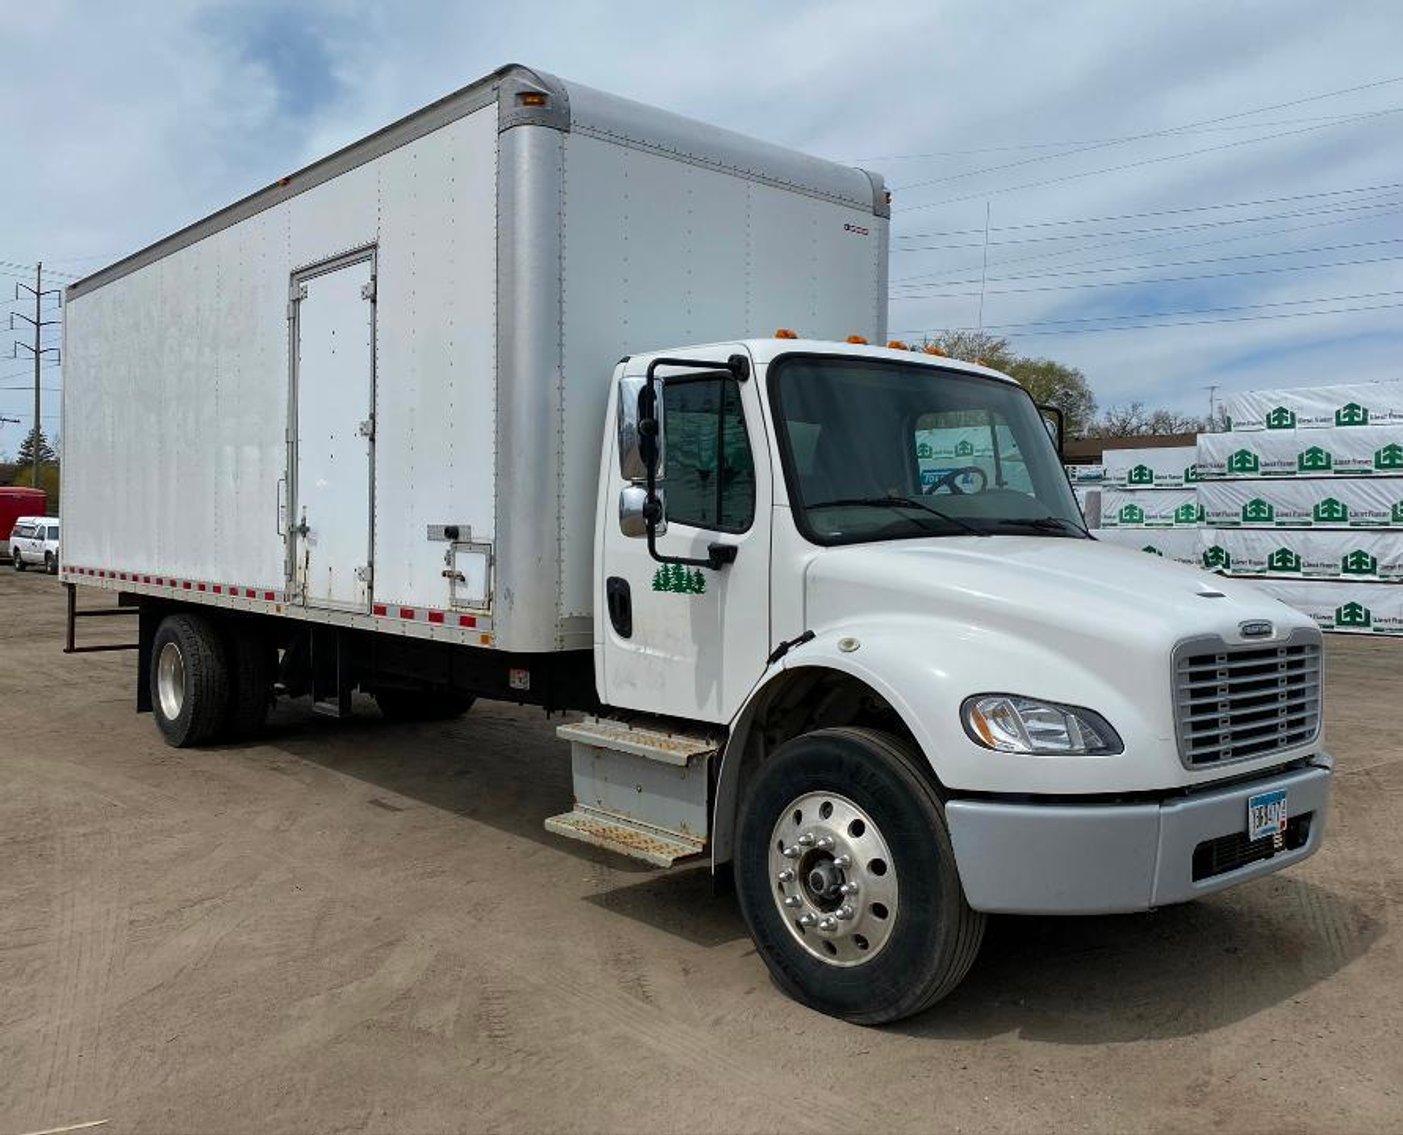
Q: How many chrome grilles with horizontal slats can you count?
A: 1